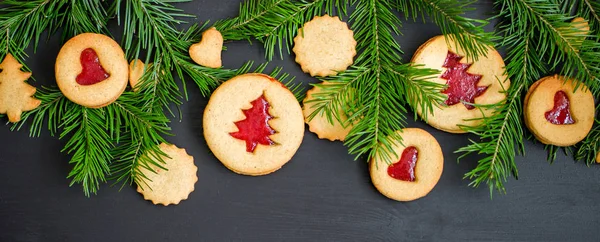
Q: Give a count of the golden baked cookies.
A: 12